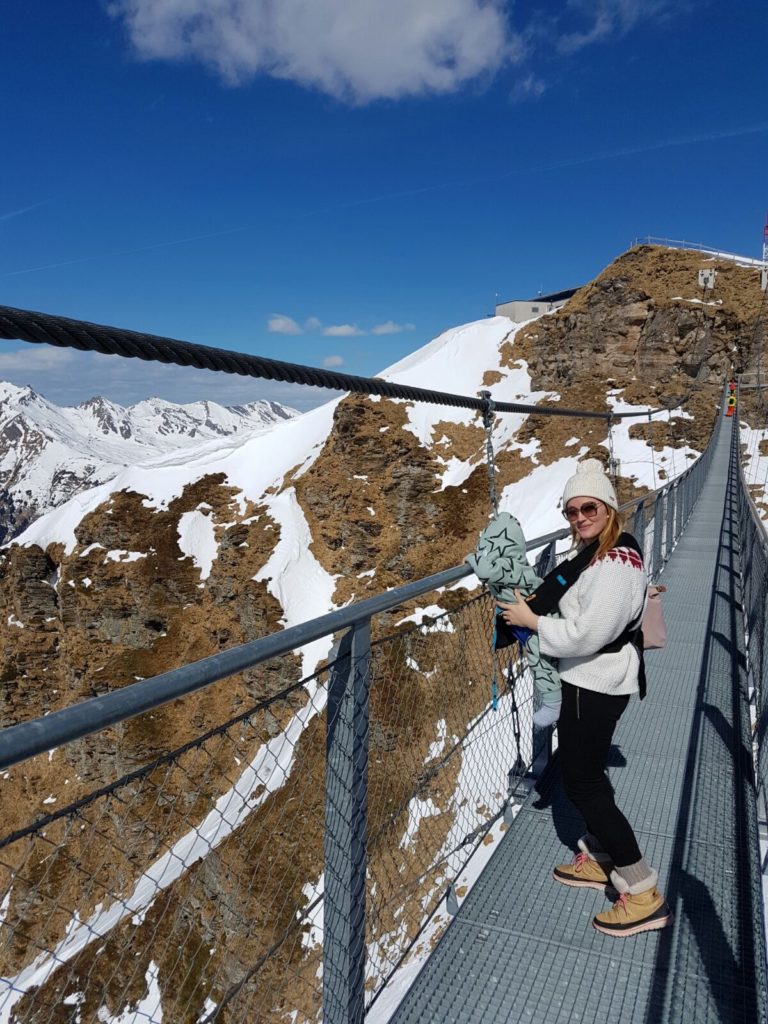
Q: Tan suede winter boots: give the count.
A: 2